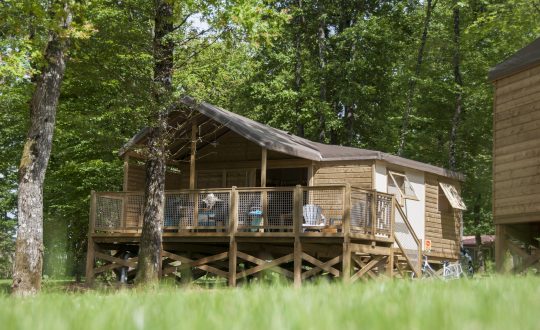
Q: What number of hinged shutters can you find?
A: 2